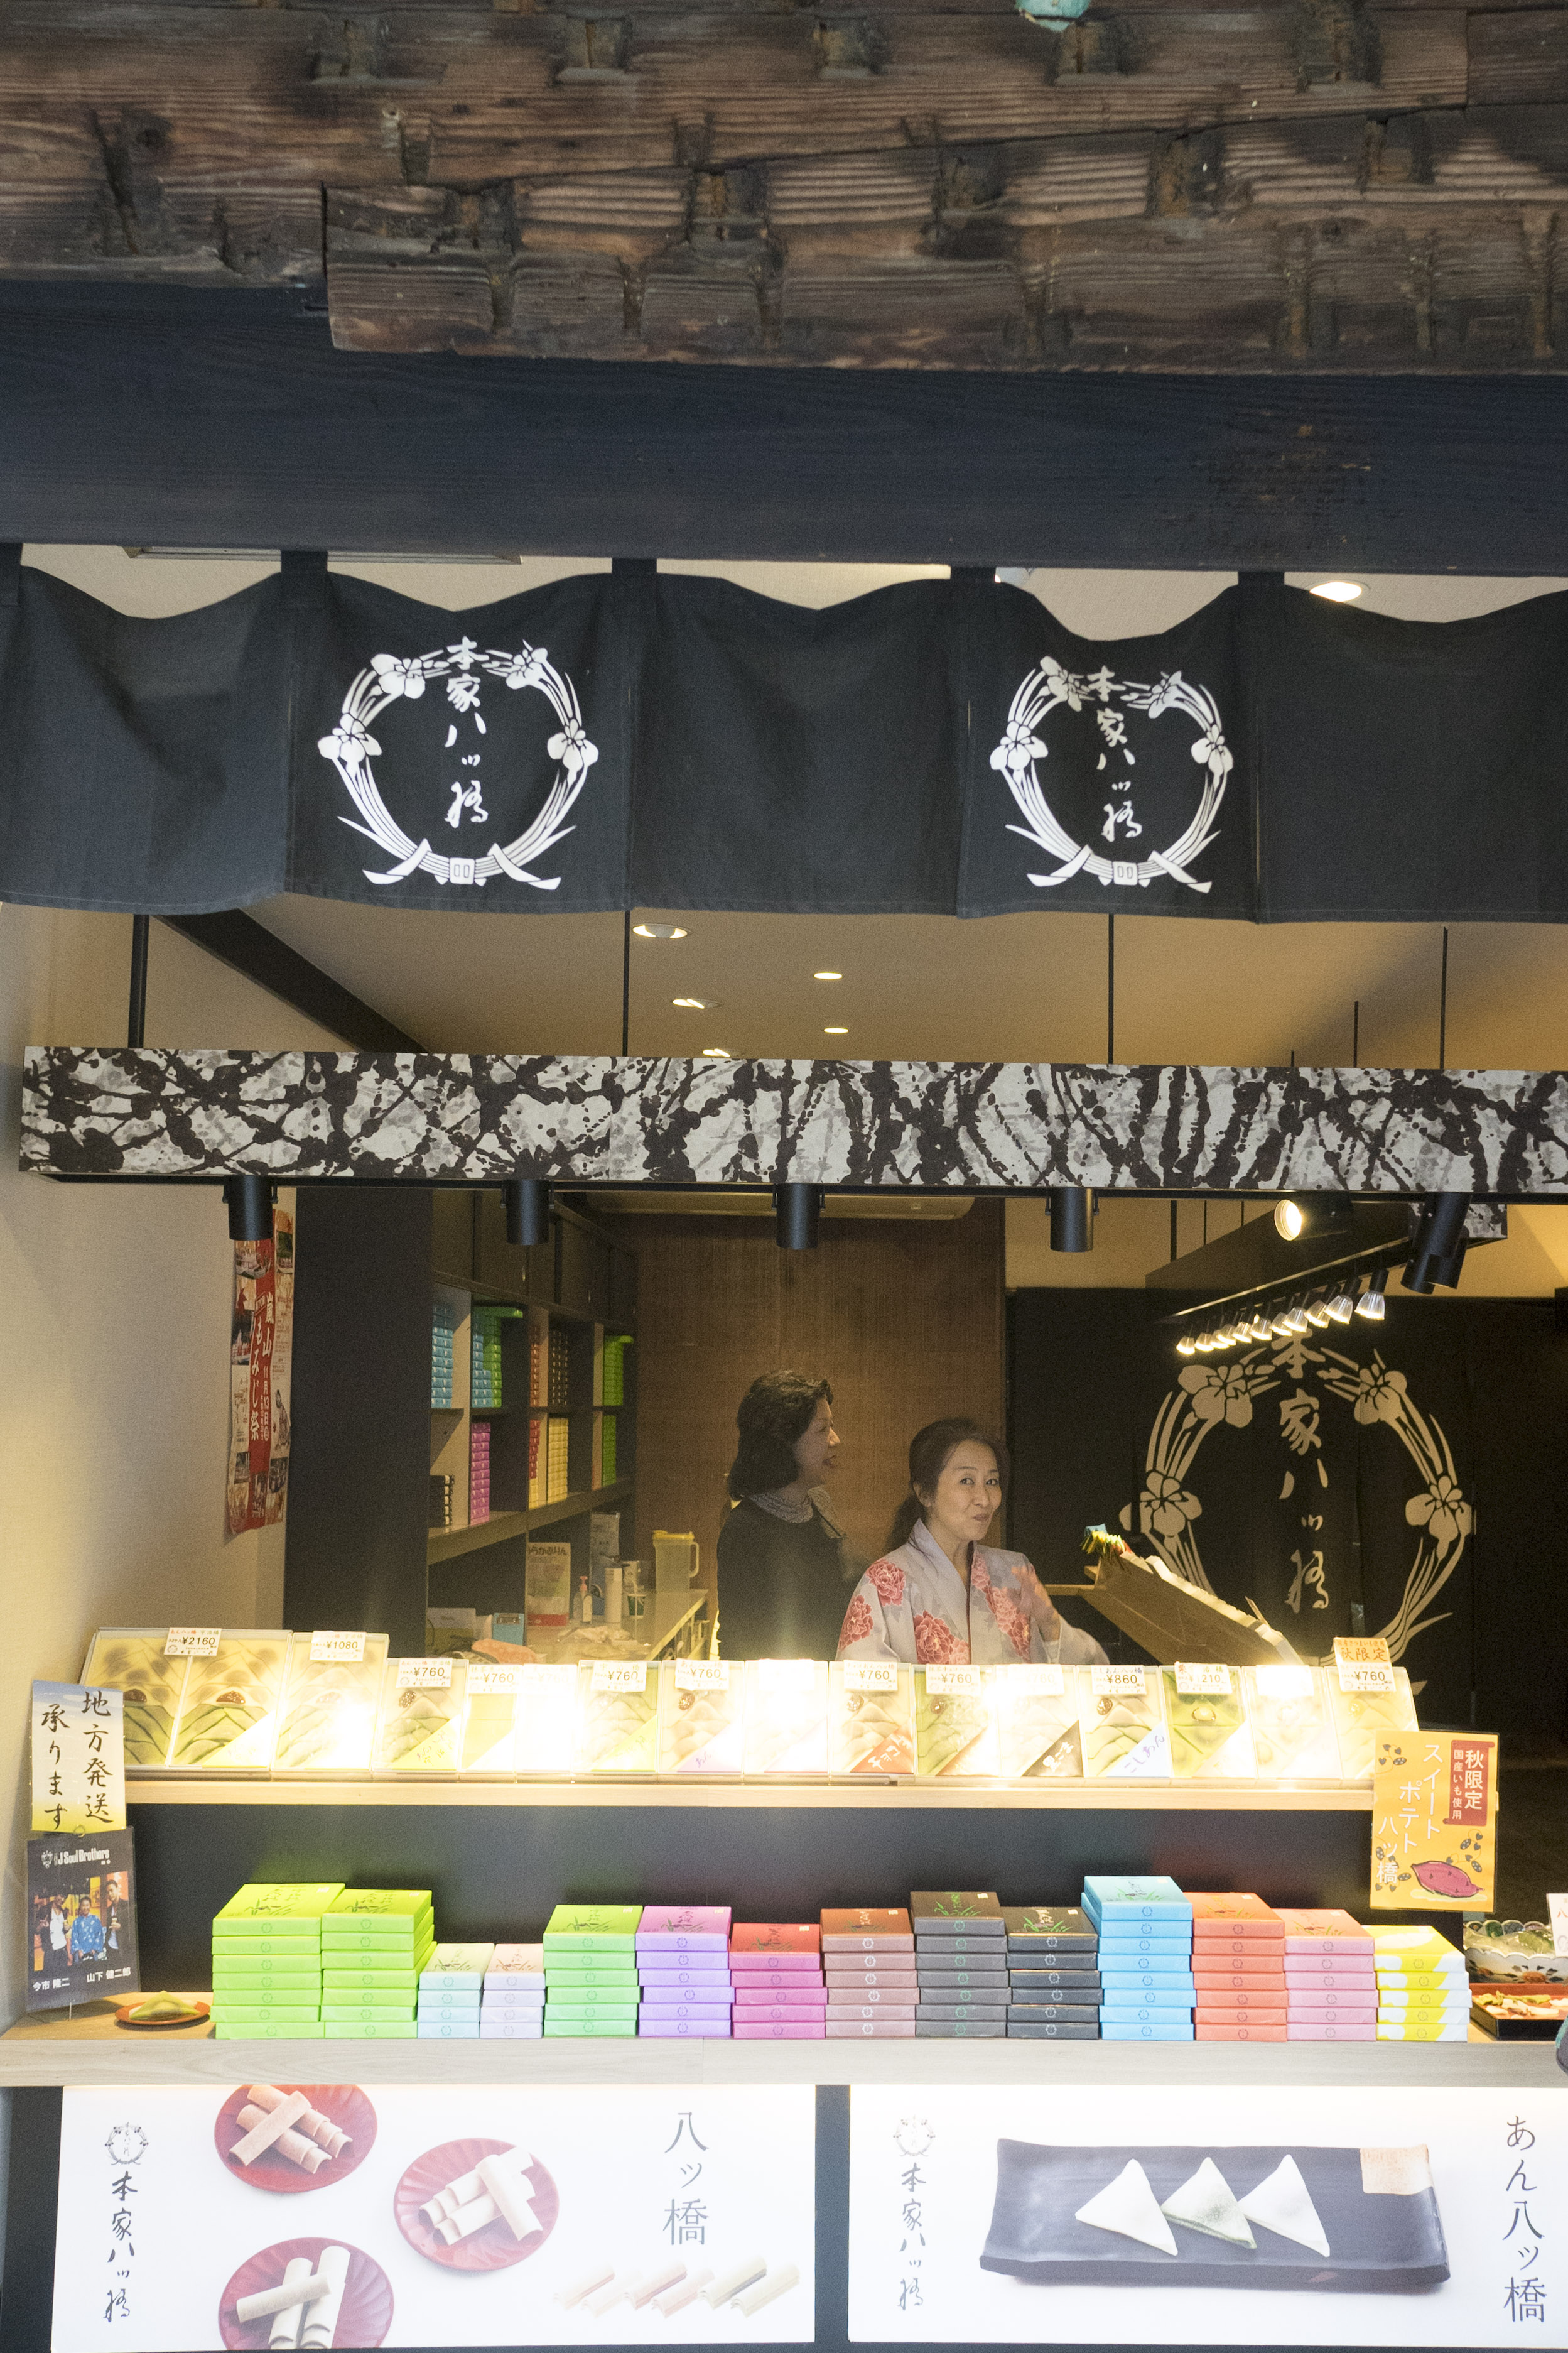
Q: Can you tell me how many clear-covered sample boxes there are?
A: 15